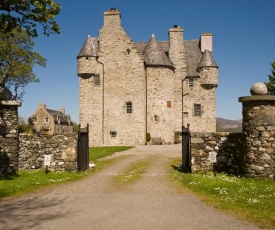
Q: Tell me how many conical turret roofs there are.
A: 3